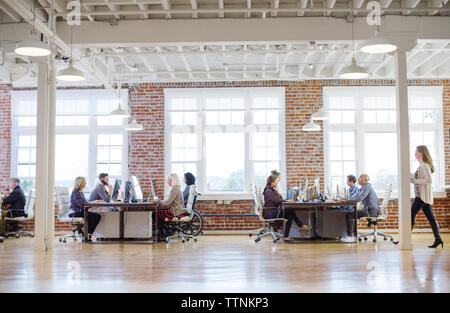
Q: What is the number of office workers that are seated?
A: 9